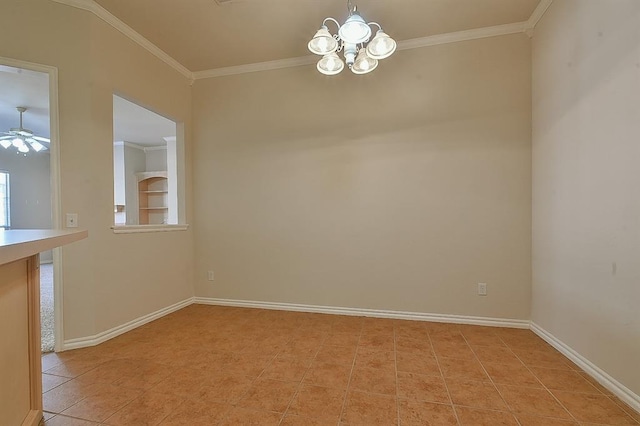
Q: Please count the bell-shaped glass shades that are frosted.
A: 5